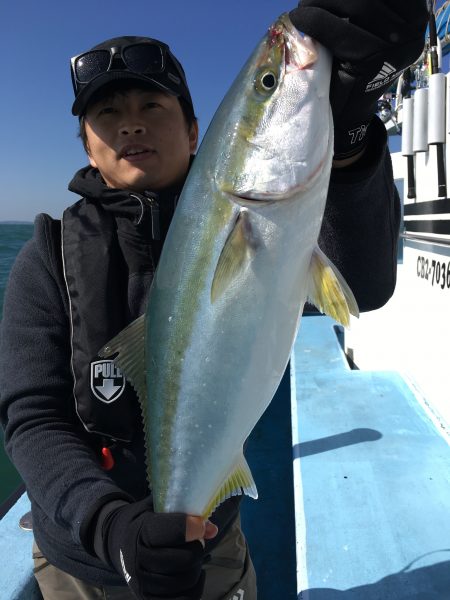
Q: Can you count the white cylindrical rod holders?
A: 3